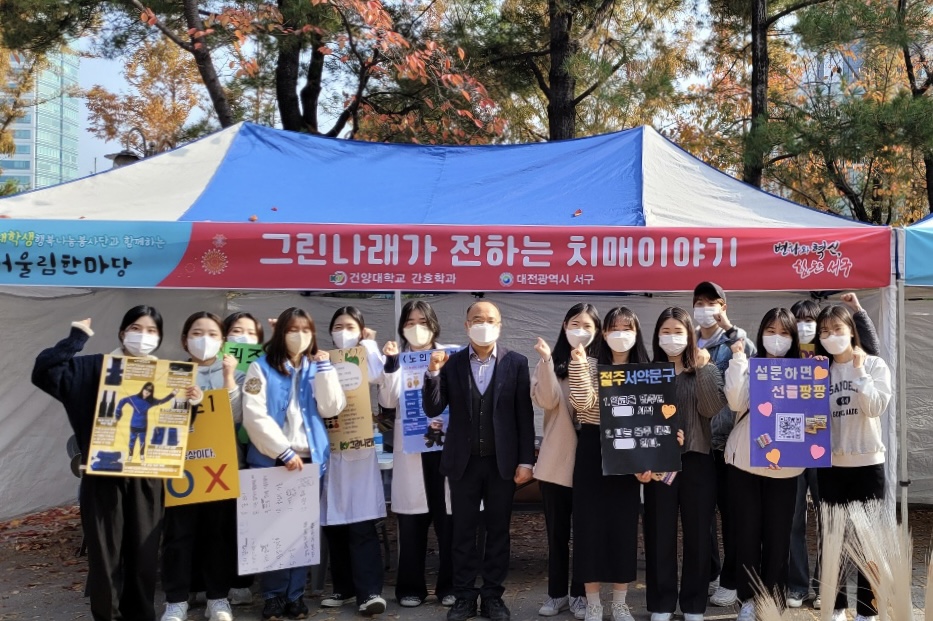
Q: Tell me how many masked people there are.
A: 14